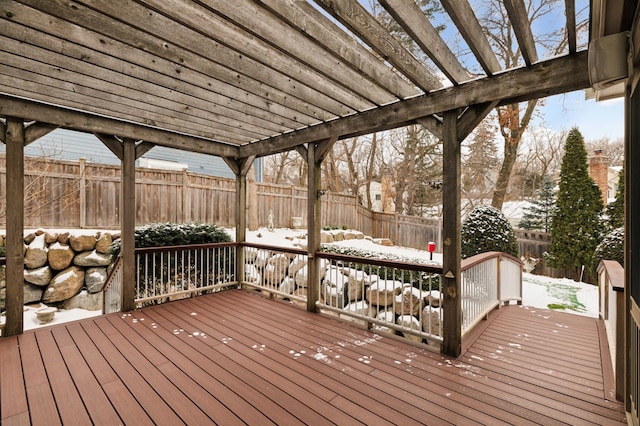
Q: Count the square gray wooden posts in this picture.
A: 5